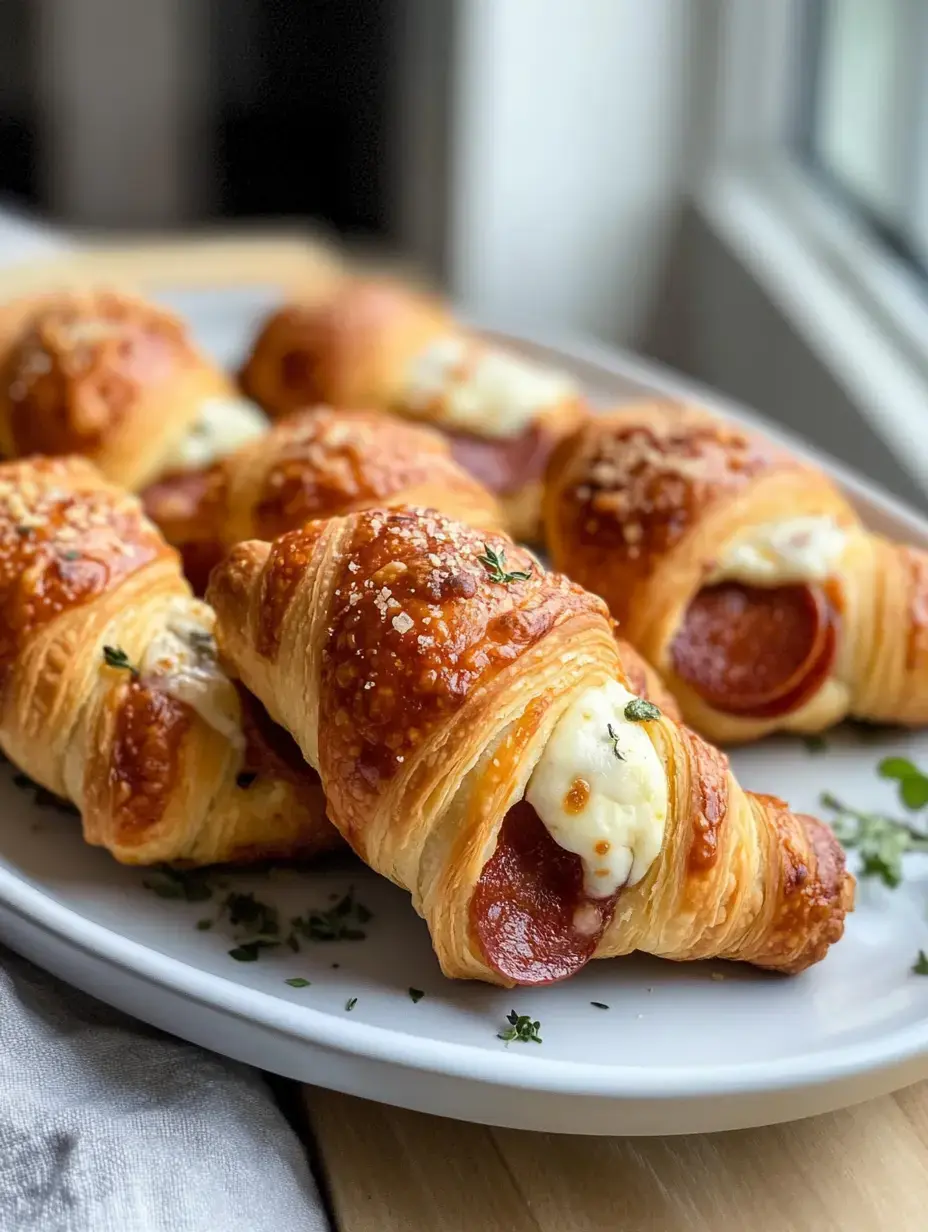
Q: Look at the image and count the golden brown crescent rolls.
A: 6